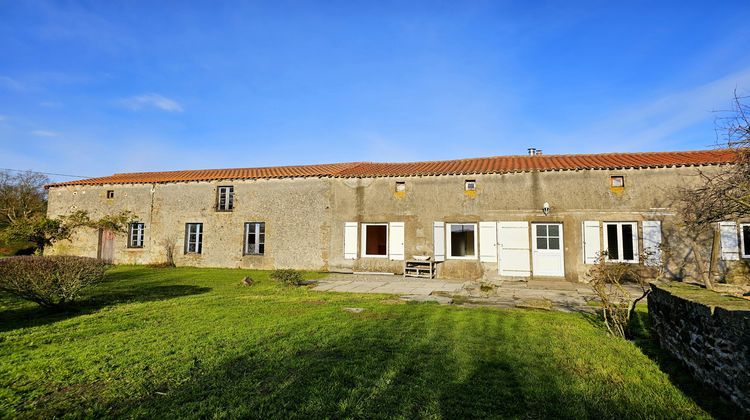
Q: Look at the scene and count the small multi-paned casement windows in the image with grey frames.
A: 4